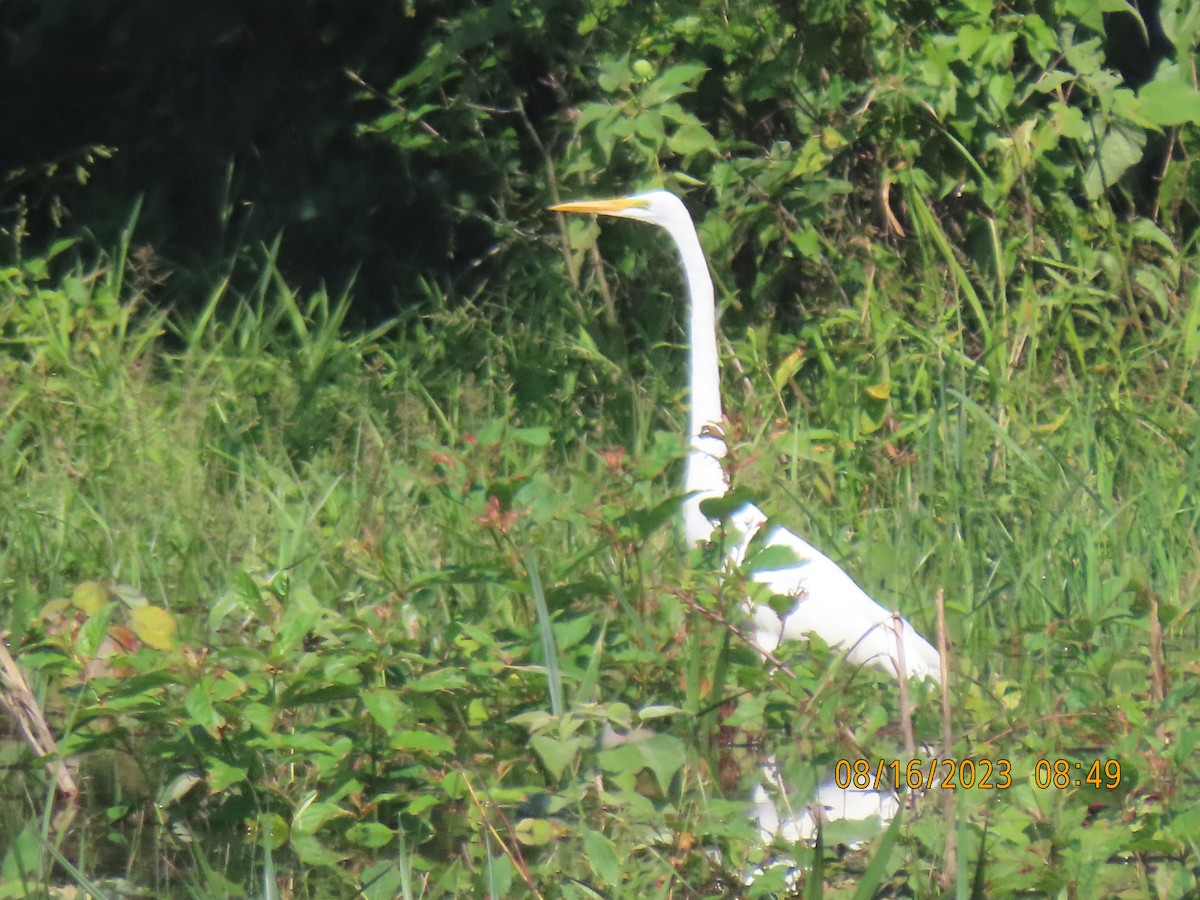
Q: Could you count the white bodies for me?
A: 1